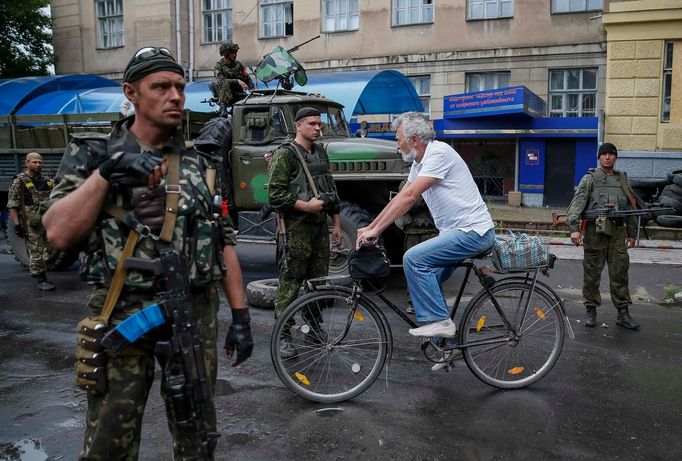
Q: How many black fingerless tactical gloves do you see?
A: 2